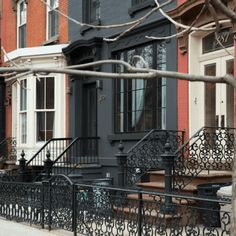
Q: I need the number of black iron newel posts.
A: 4